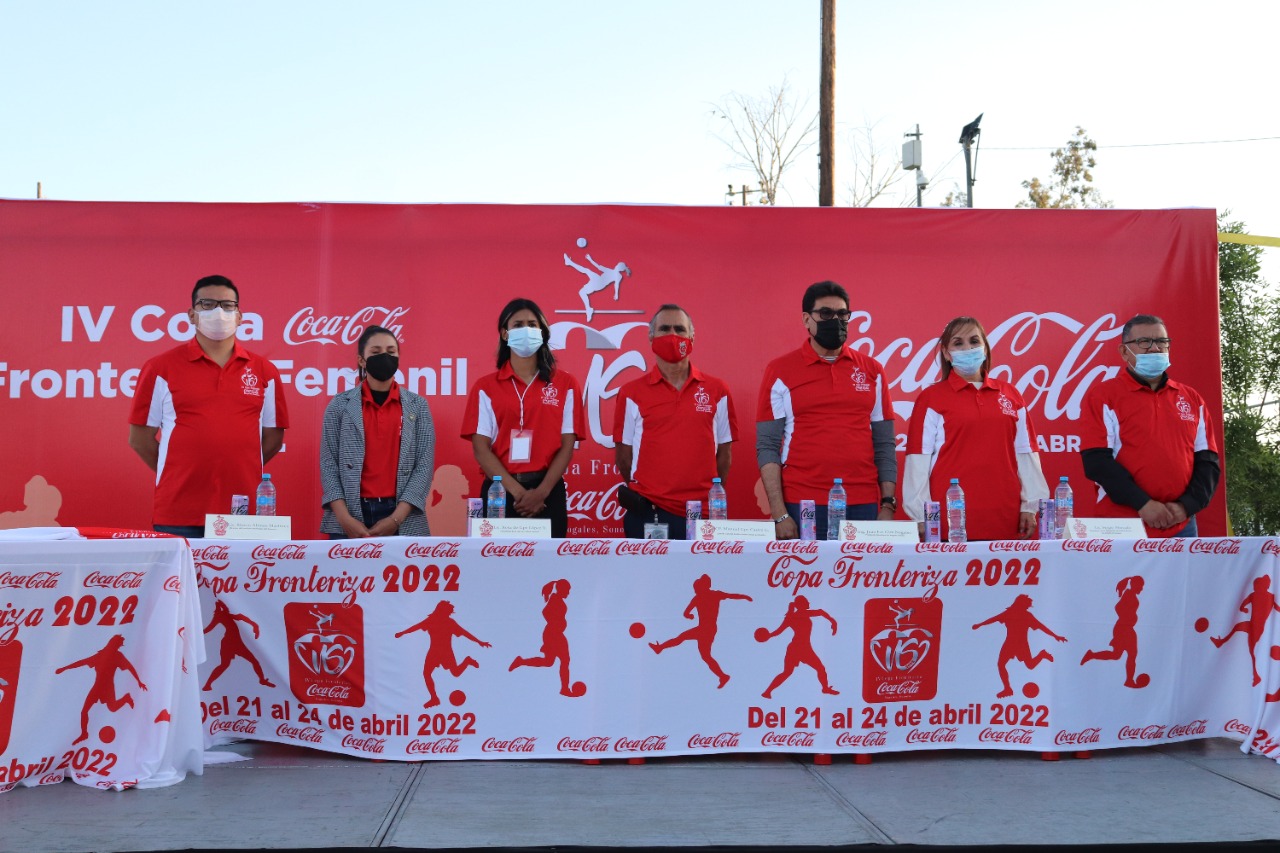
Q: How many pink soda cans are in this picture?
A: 6